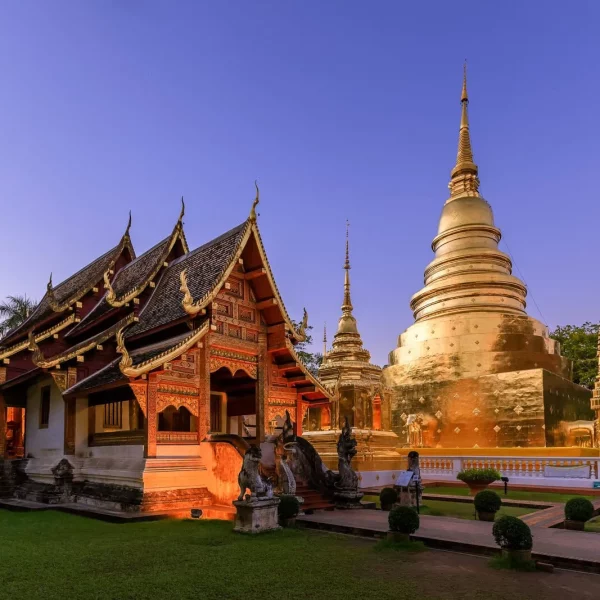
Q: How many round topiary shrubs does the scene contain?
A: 6